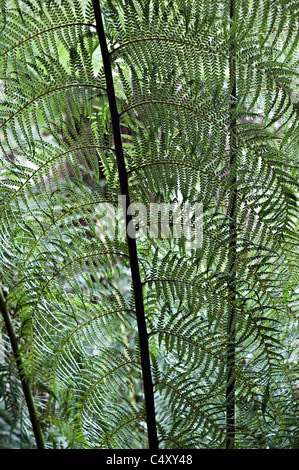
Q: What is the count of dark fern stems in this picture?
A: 3